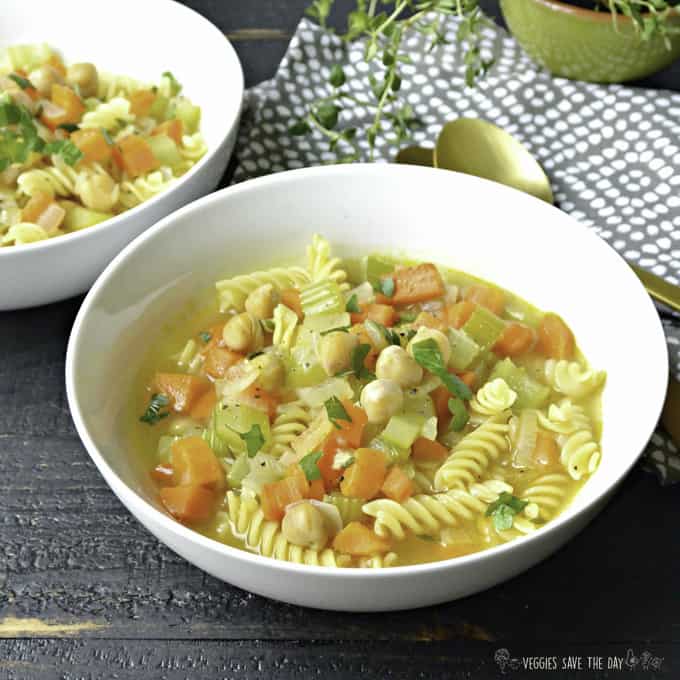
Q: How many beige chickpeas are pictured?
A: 11